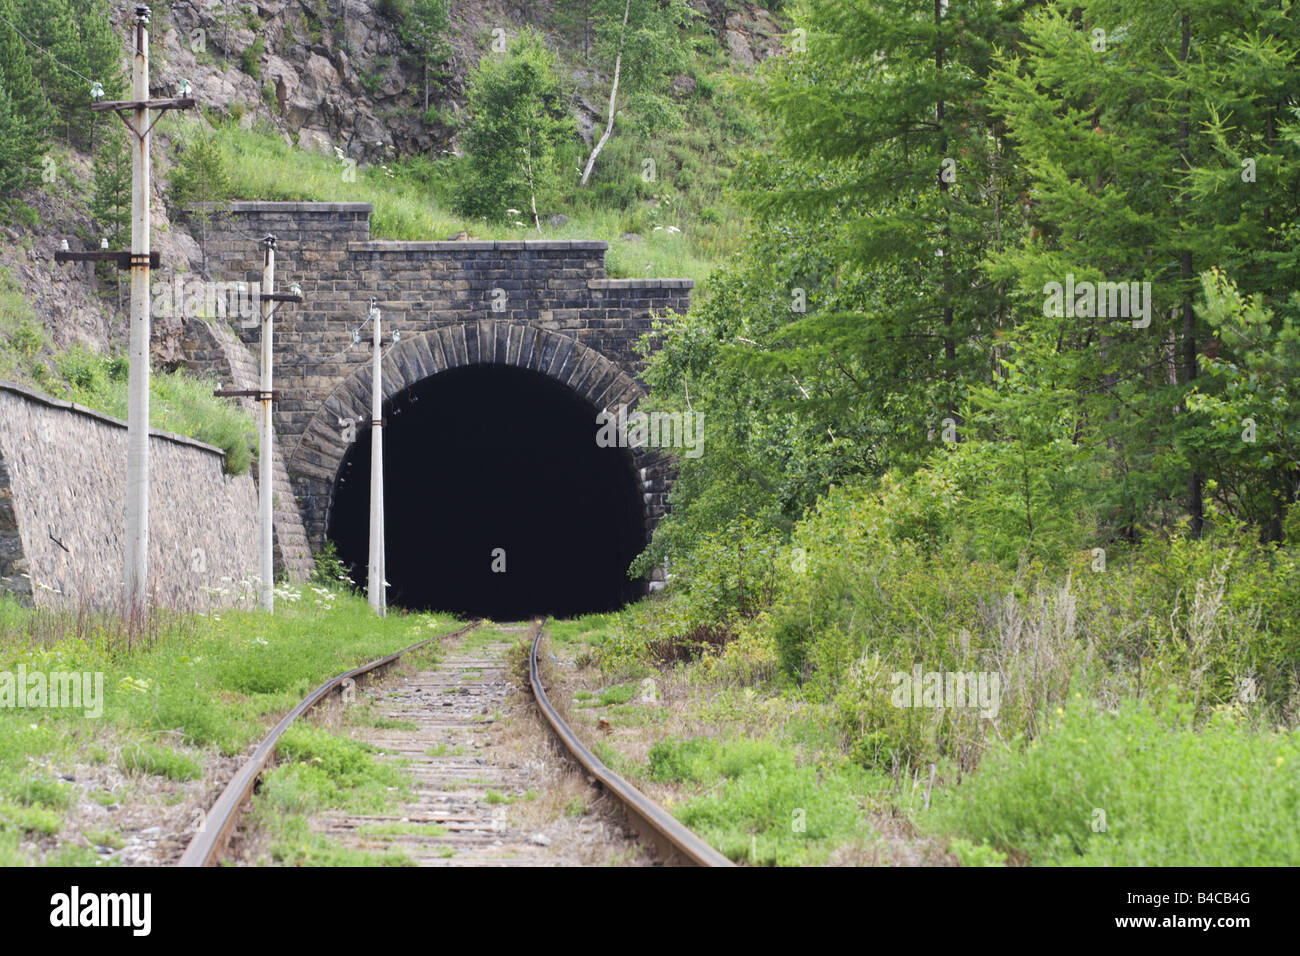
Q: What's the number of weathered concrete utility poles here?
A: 3